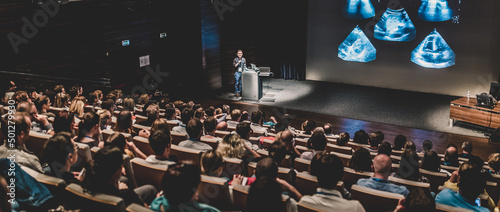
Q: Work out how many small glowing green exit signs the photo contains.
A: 2